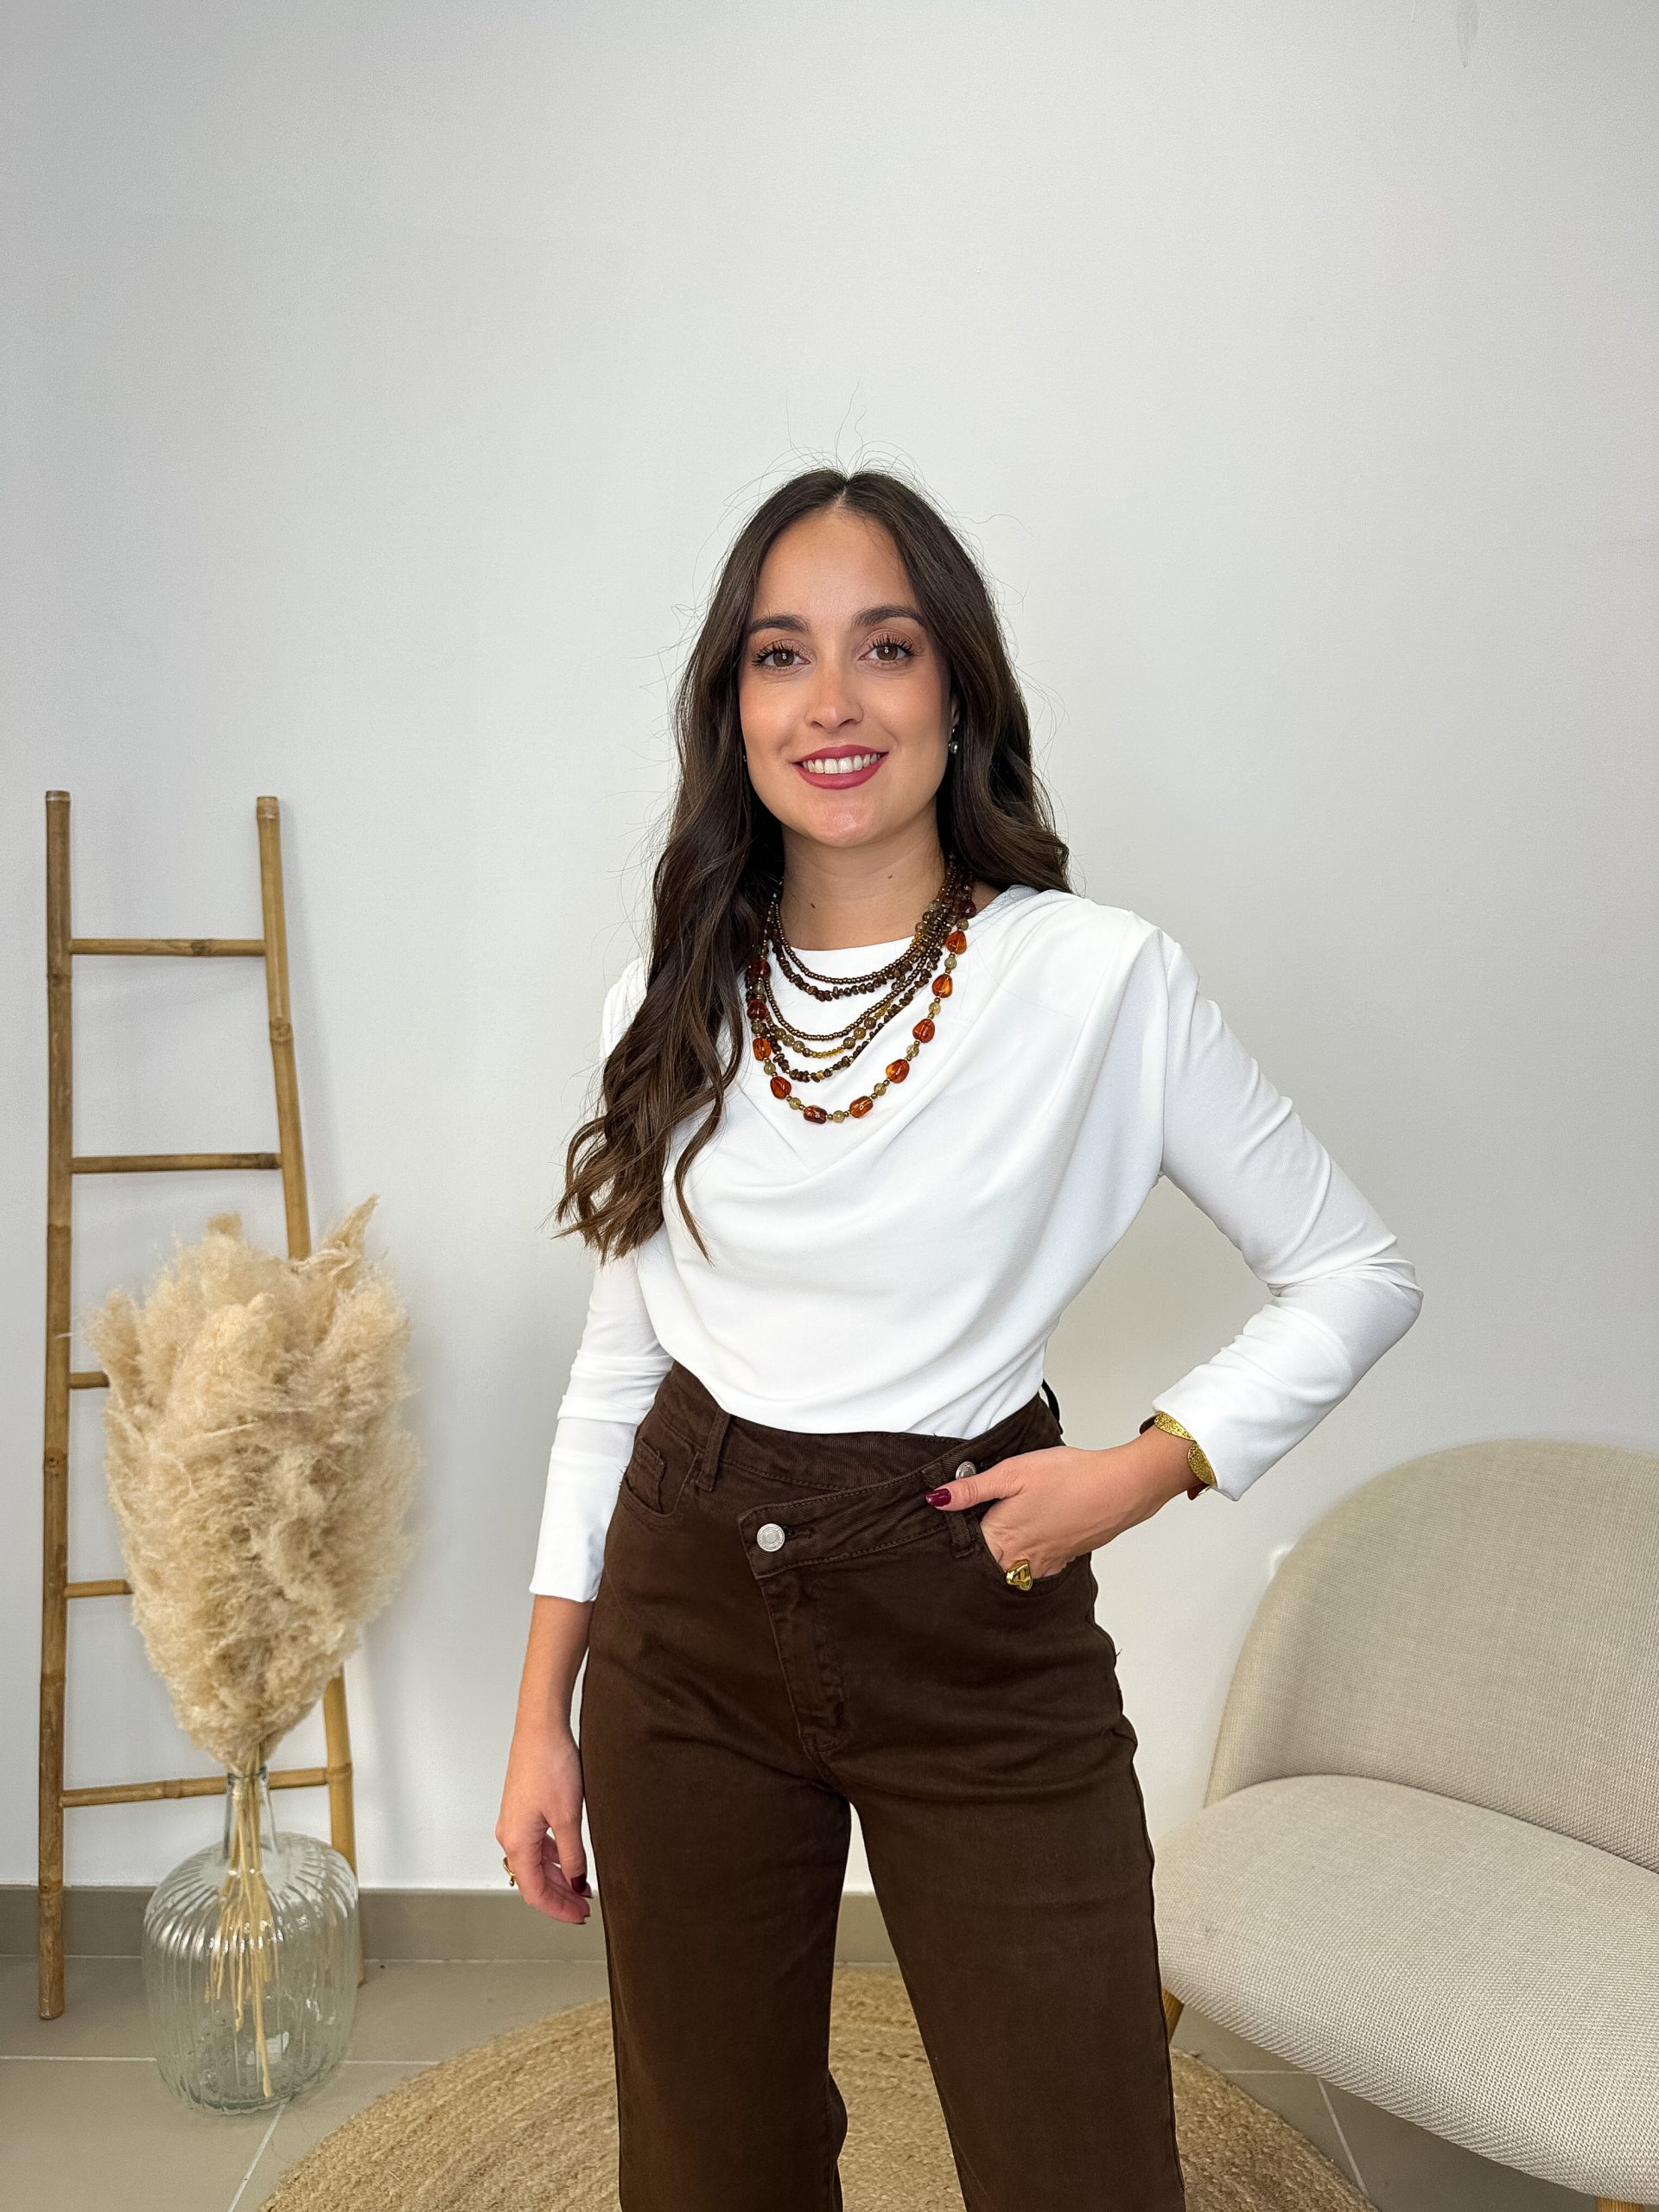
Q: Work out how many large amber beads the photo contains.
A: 11